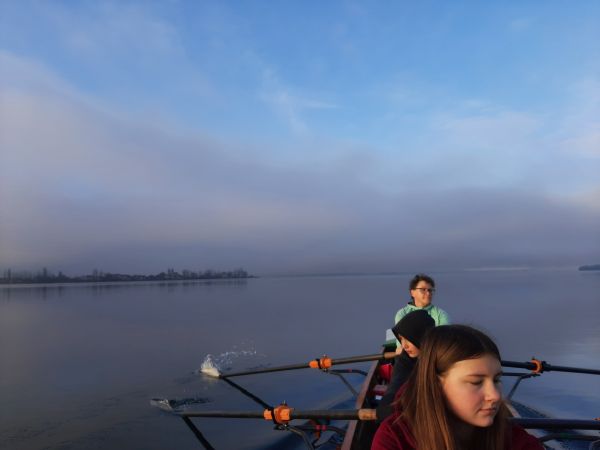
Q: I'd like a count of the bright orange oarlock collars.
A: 3